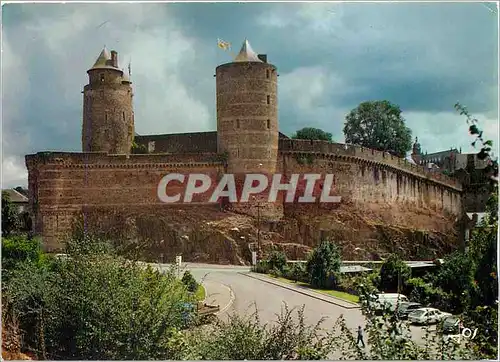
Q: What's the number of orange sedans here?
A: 0